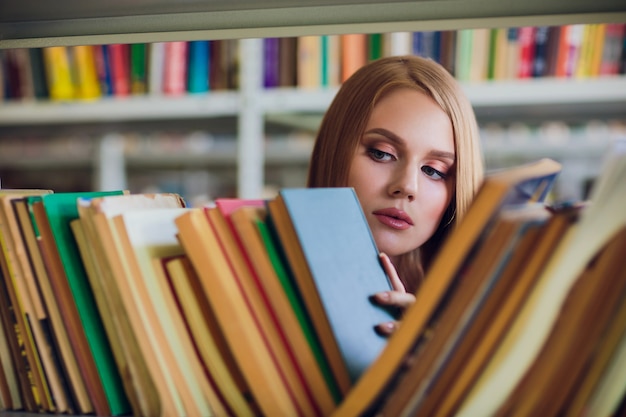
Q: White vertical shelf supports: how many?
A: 2